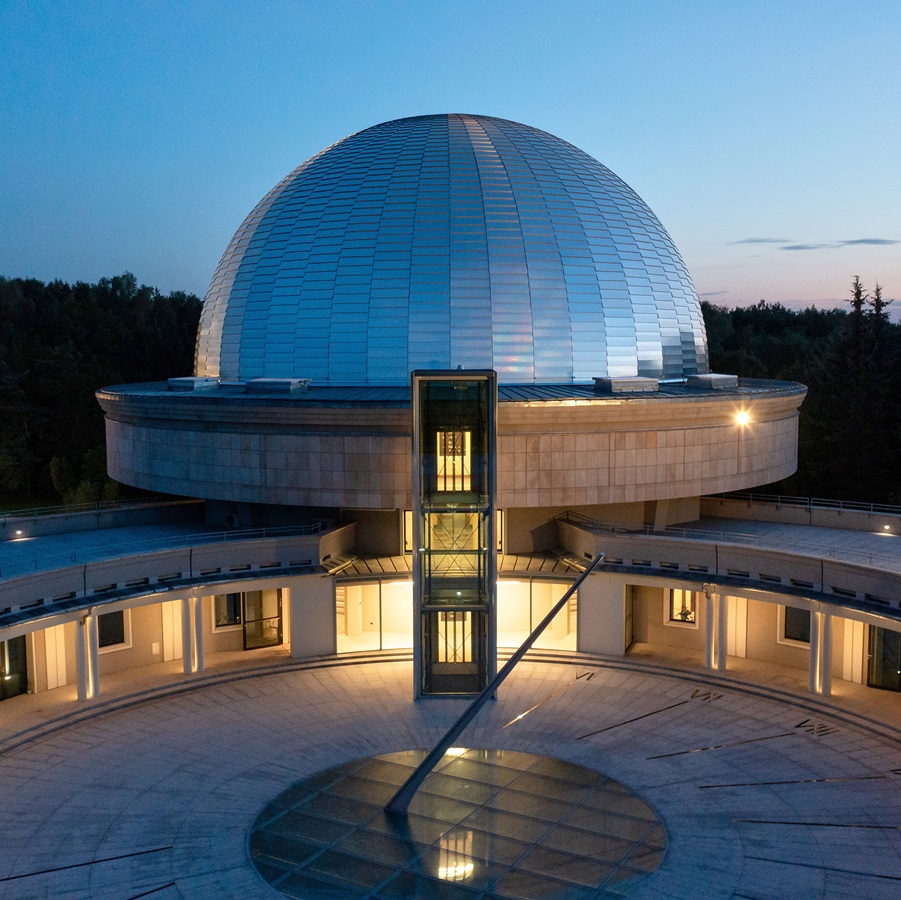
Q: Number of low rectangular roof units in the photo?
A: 4